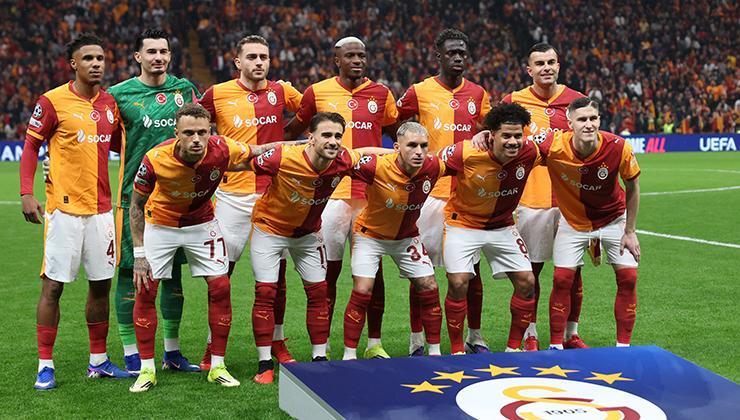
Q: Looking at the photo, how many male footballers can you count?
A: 11